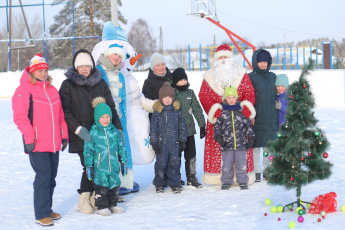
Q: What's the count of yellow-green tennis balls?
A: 8